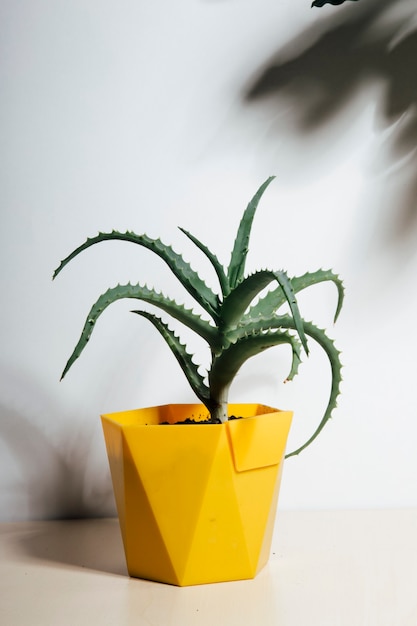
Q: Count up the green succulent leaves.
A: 9